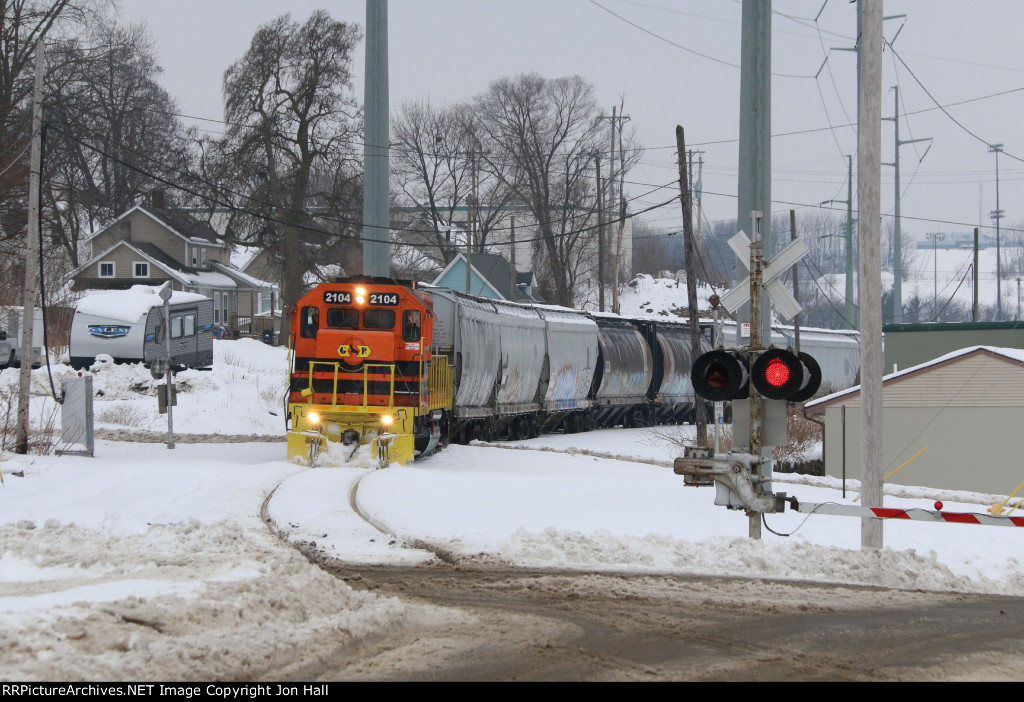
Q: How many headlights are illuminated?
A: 4